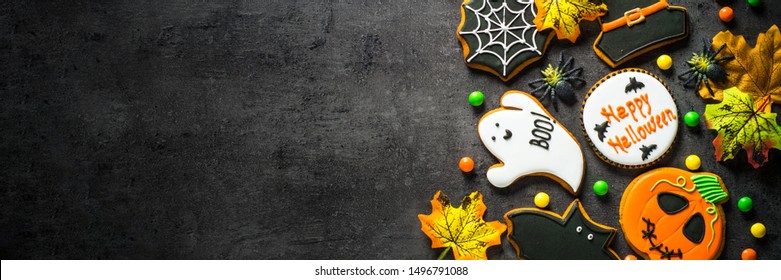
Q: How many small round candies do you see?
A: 13